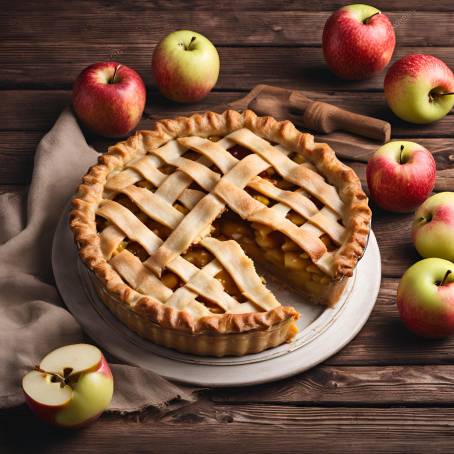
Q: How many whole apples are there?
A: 7